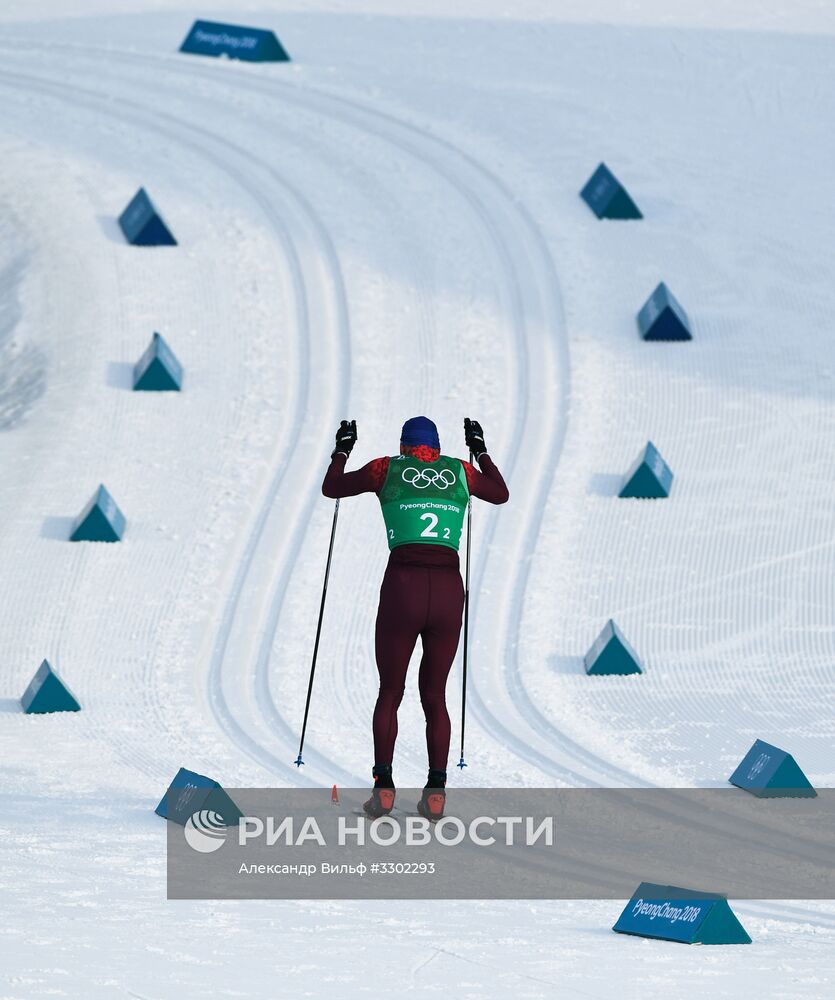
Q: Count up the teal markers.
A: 12